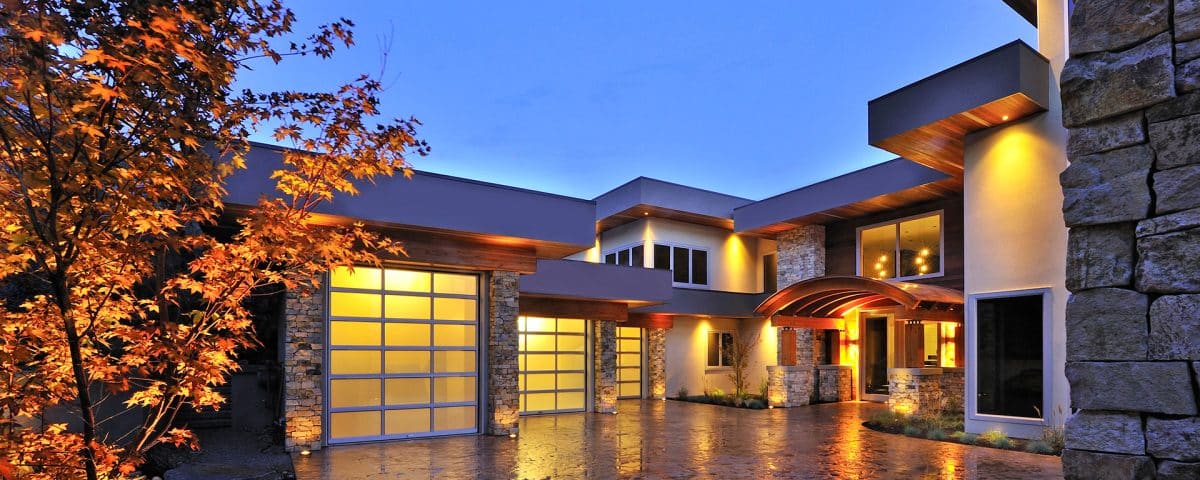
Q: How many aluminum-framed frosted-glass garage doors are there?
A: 3